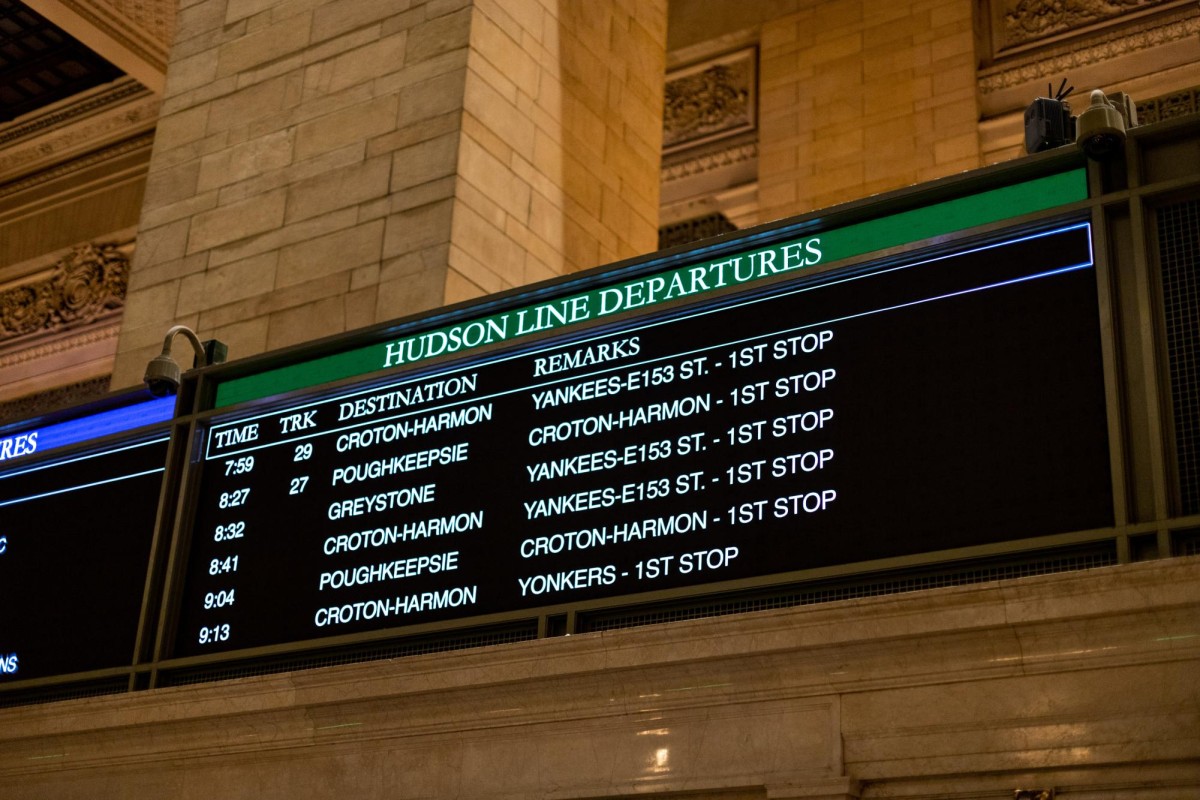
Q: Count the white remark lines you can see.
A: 6